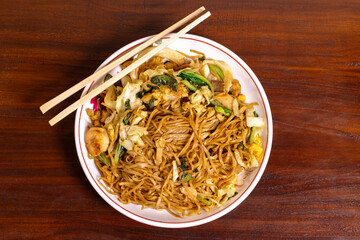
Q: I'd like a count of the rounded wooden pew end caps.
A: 0